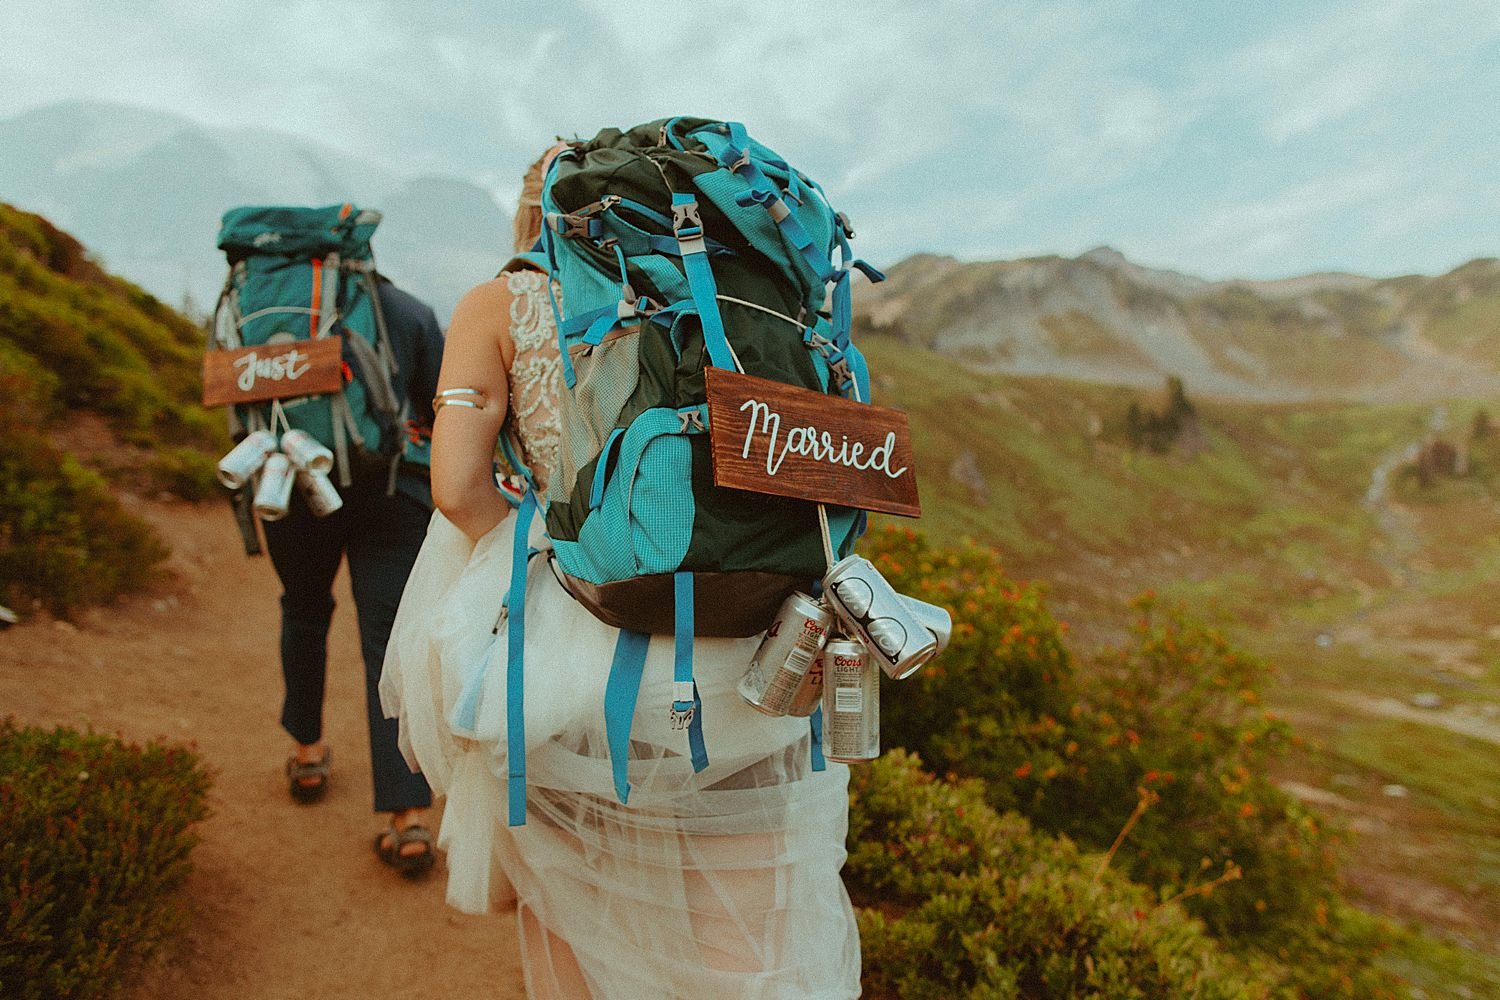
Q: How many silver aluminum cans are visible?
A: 9